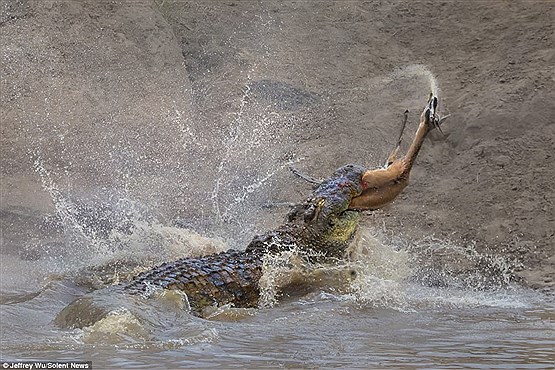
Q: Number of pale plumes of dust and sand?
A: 1